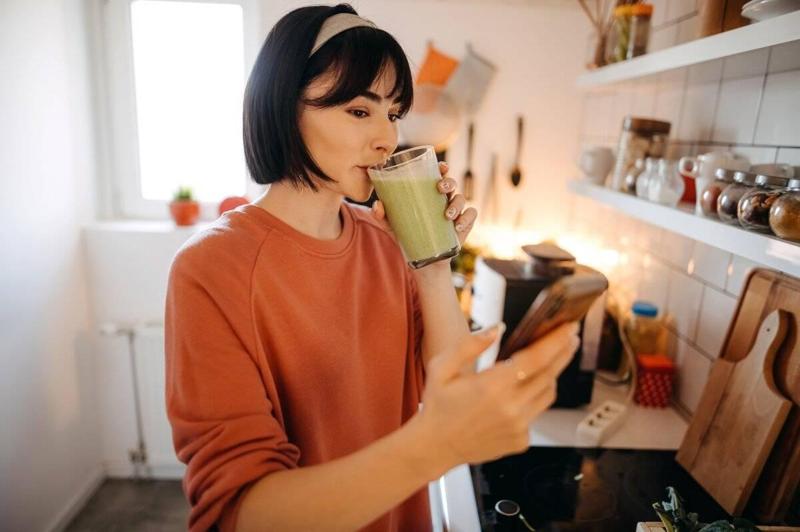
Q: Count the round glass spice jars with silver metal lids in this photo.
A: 4